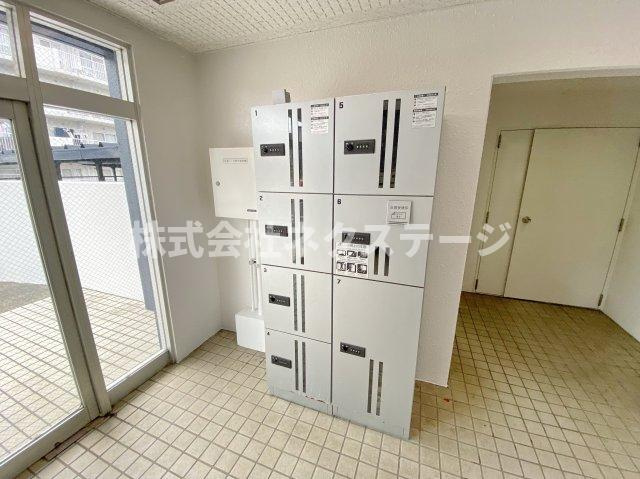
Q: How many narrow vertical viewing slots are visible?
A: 14